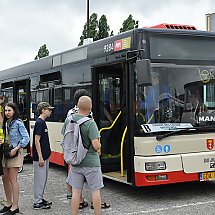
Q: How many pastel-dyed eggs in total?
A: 0